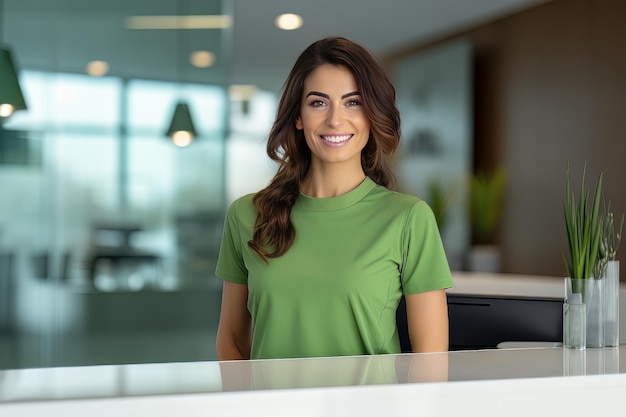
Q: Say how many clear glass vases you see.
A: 3